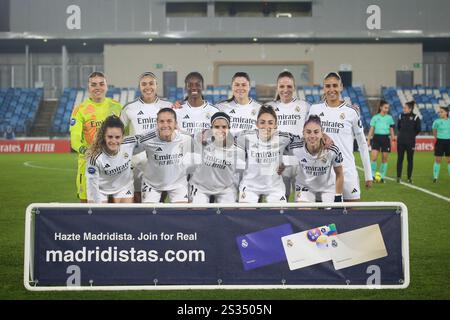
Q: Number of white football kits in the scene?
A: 10